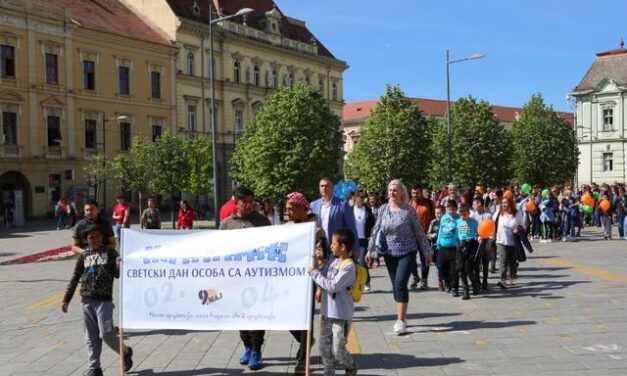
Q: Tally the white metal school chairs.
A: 0